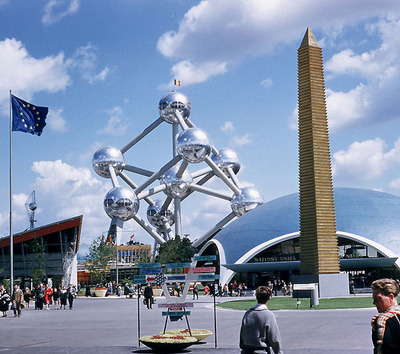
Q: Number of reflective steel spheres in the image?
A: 8